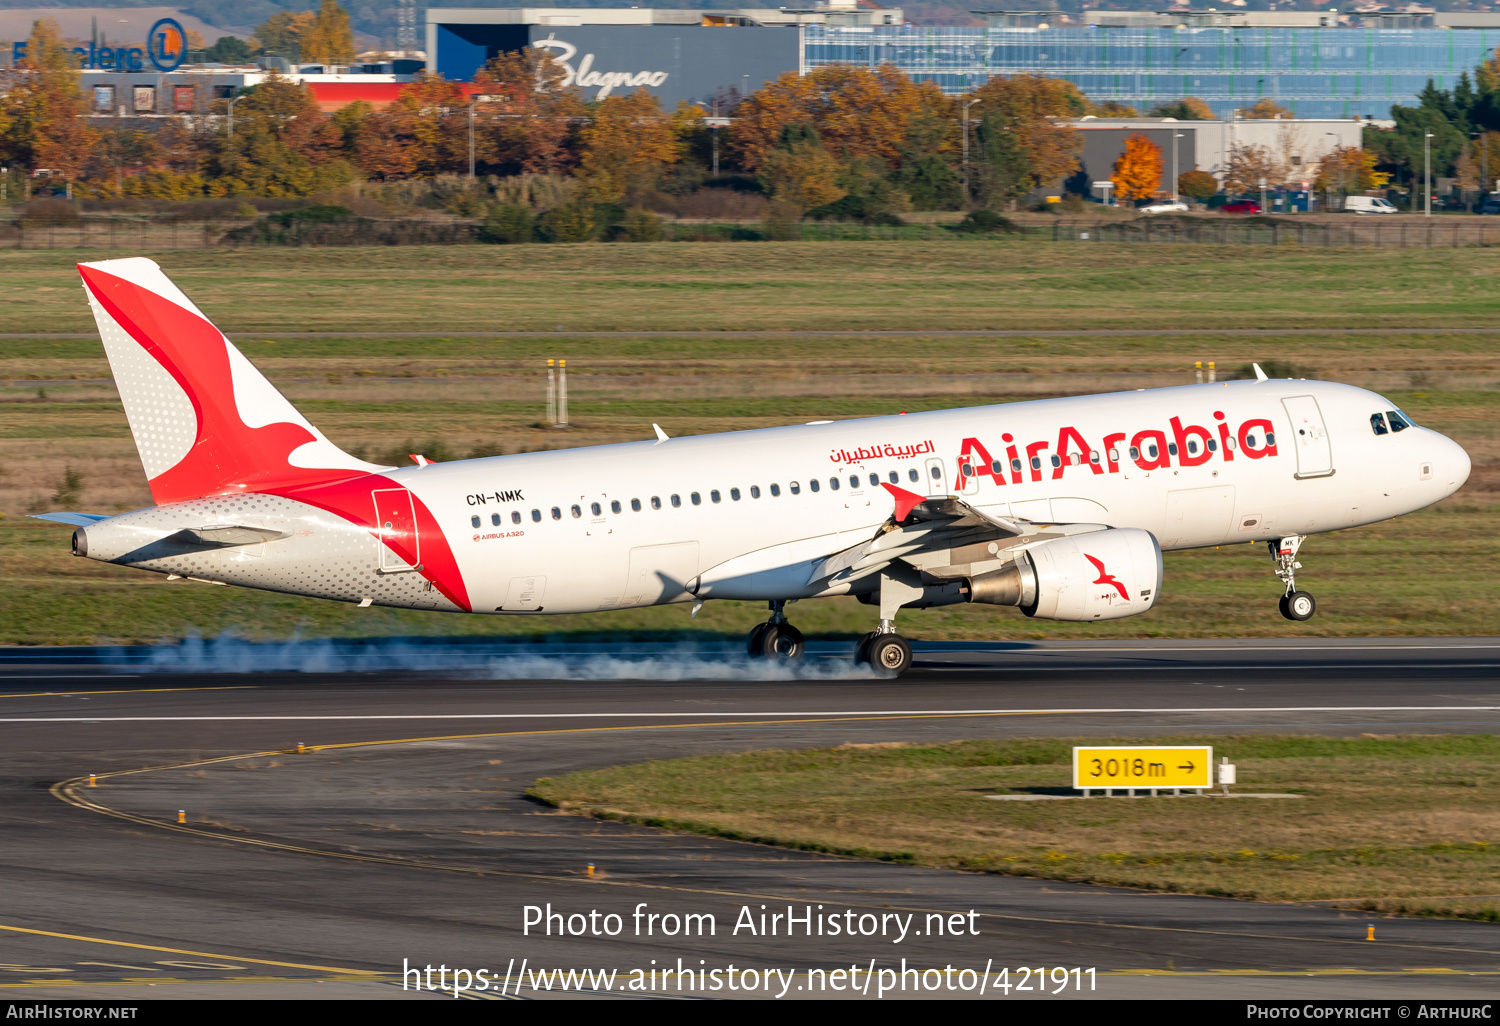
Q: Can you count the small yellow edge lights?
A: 5